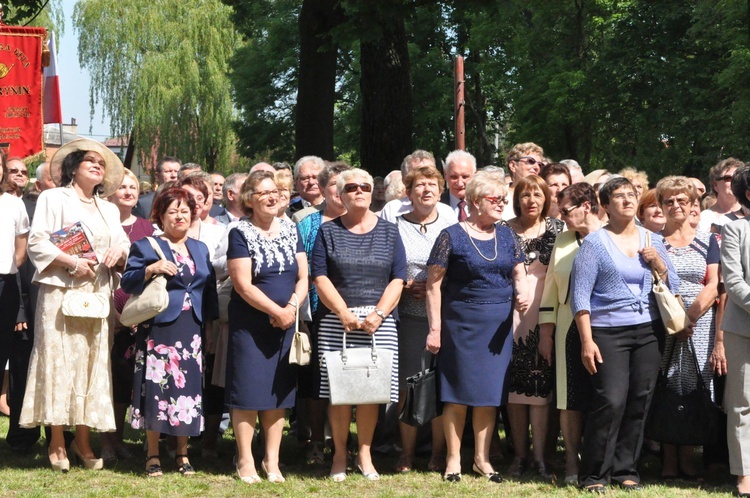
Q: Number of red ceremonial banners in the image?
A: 1